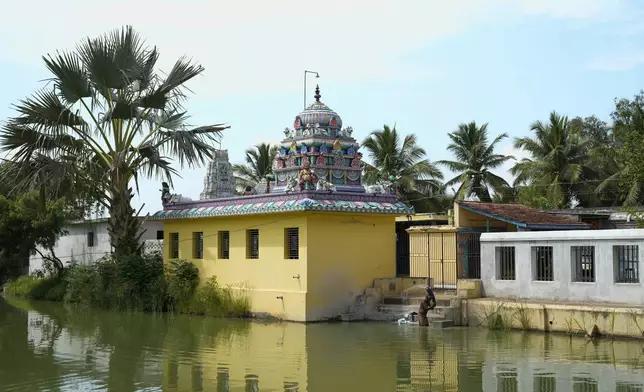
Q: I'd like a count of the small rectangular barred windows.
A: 9